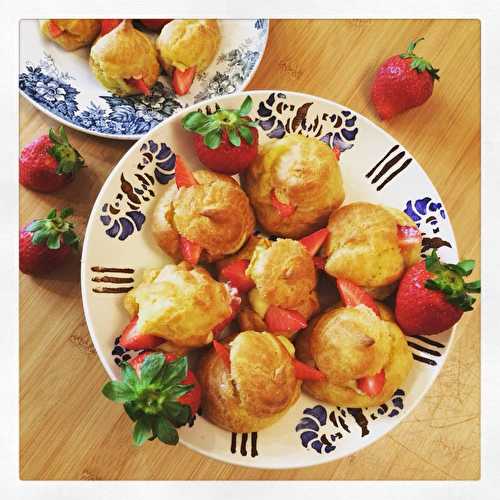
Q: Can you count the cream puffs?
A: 10